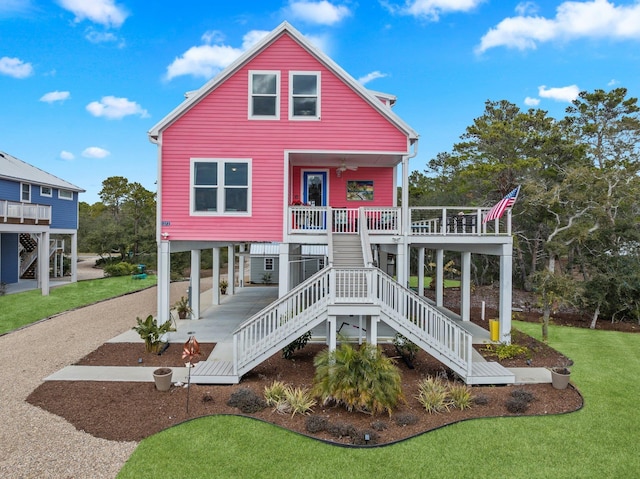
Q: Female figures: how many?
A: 0